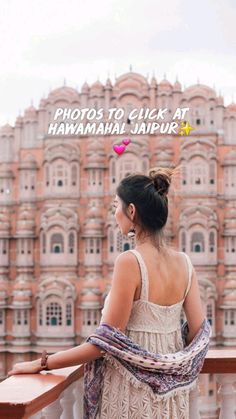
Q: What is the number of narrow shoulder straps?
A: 2